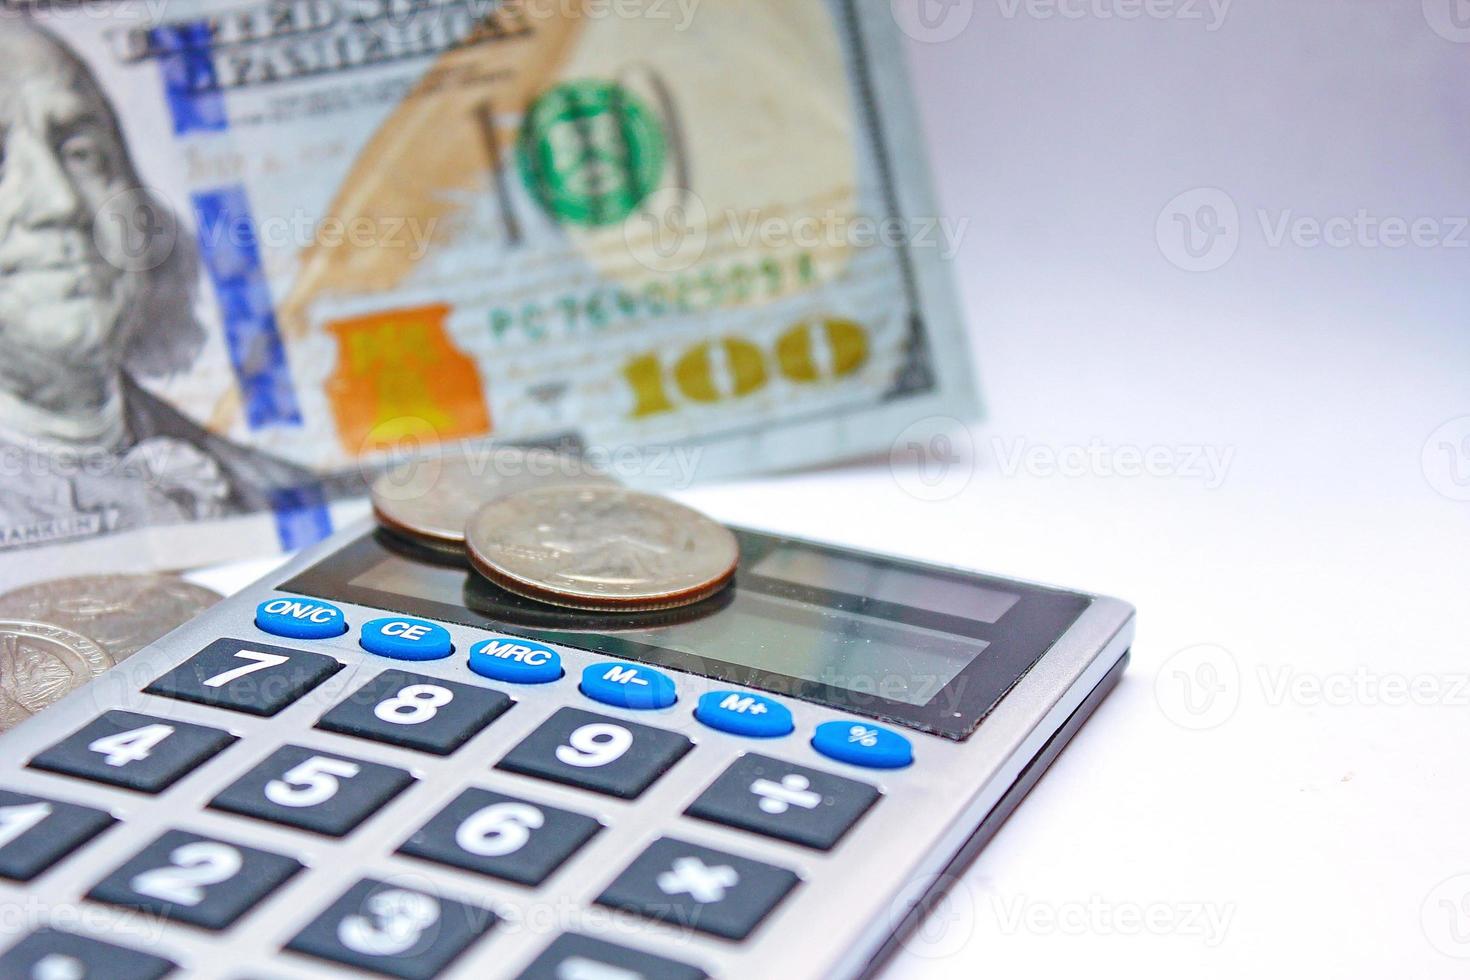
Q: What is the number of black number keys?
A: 9